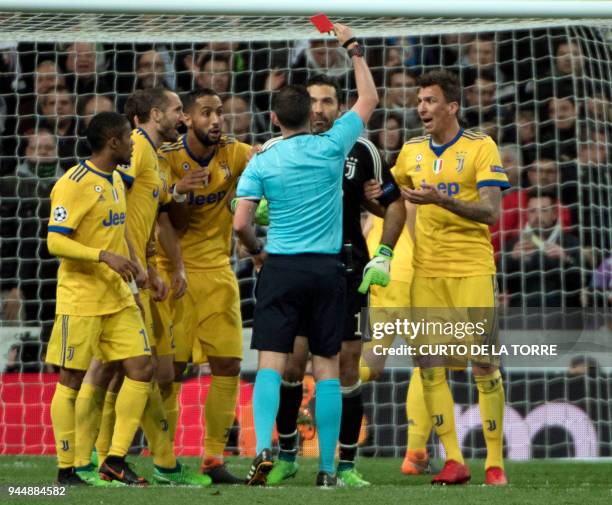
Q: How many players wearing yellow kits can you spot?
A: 6